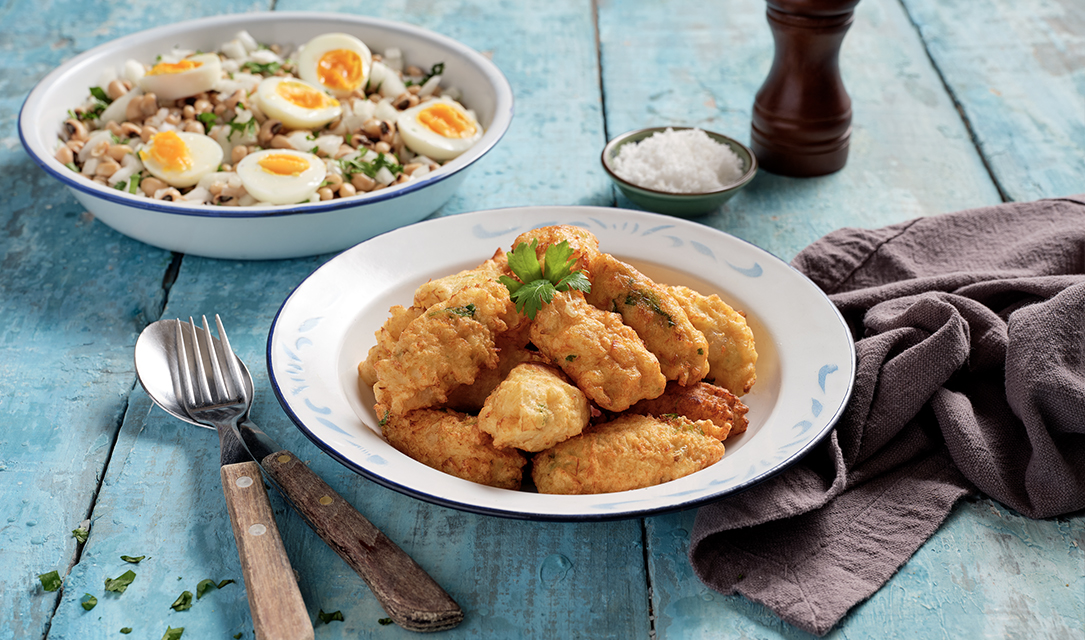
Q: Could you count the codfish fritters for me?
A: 12